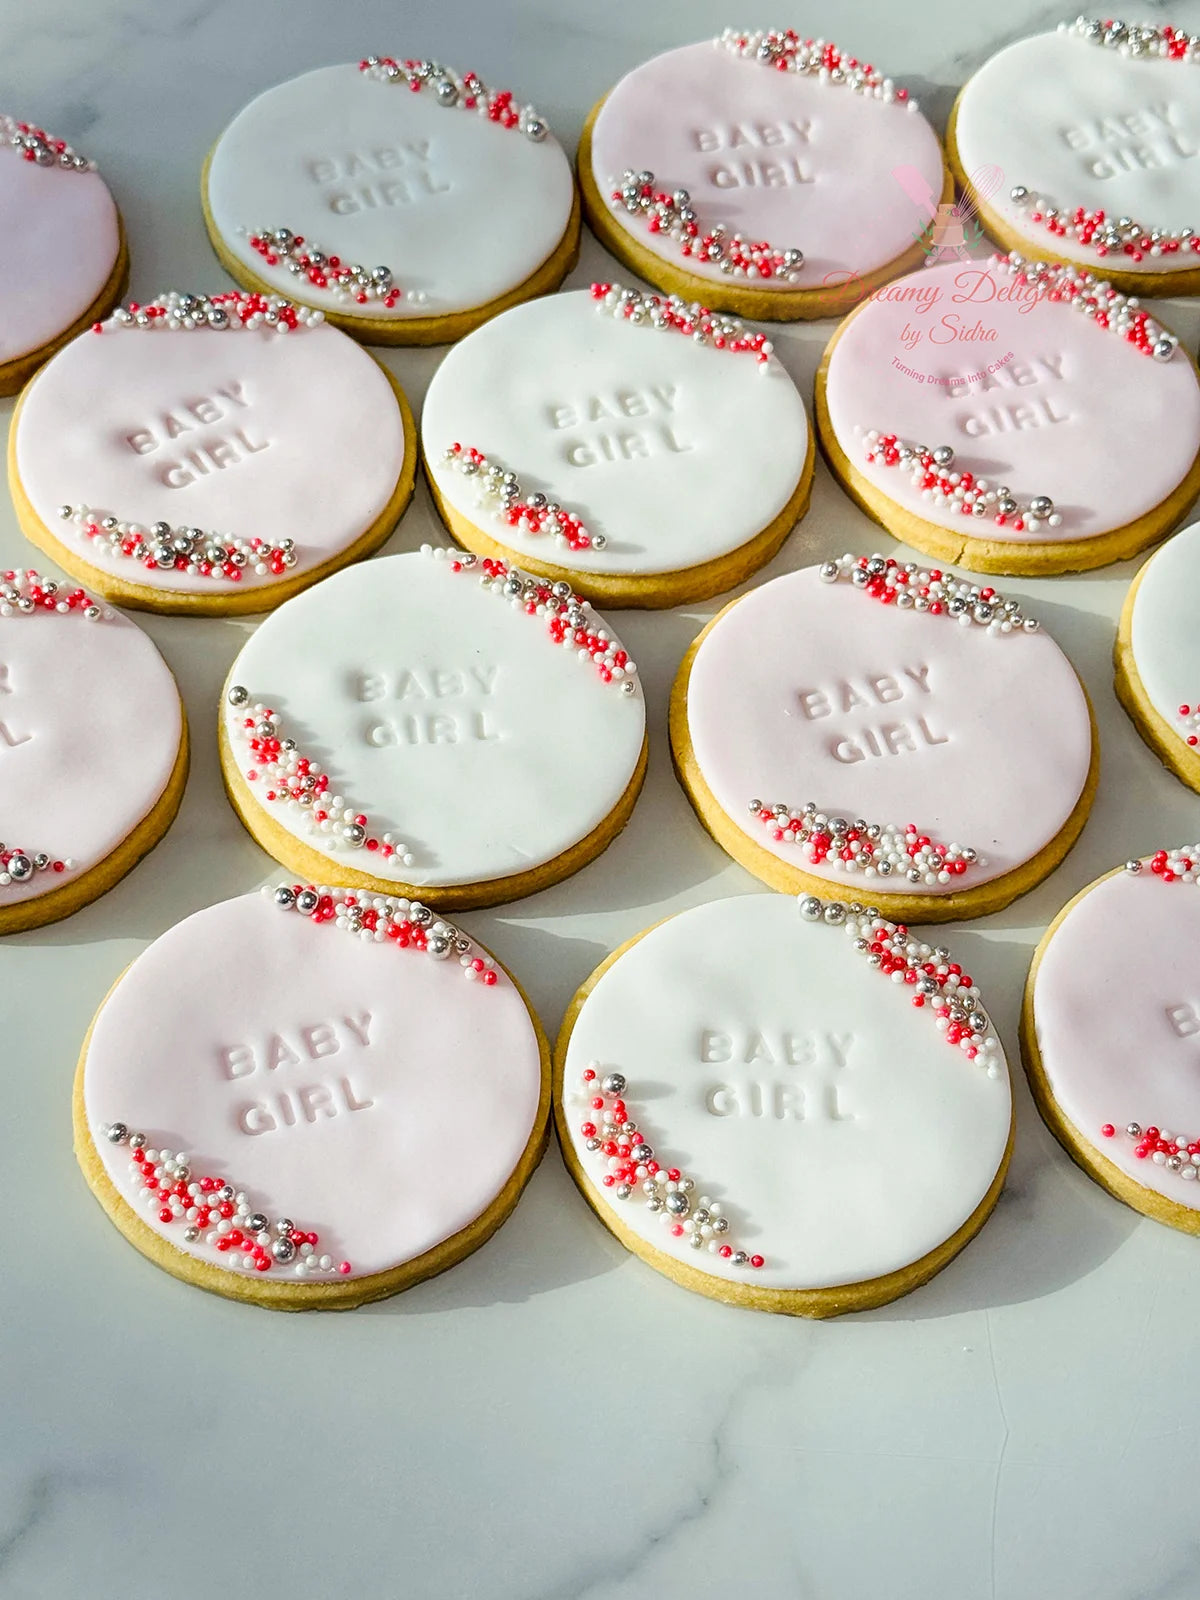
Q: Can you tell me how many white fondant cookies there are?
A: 6